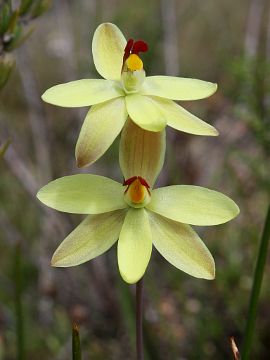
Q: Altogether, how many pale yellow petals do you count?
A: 12